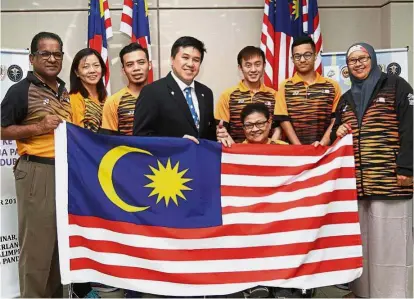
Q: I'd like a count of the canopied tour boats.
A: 0